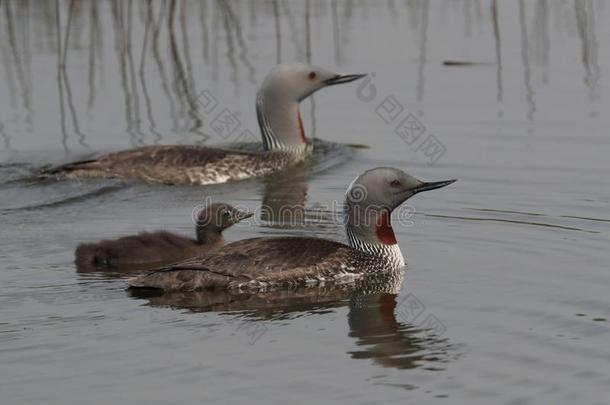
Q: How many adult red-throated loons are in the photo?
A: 2